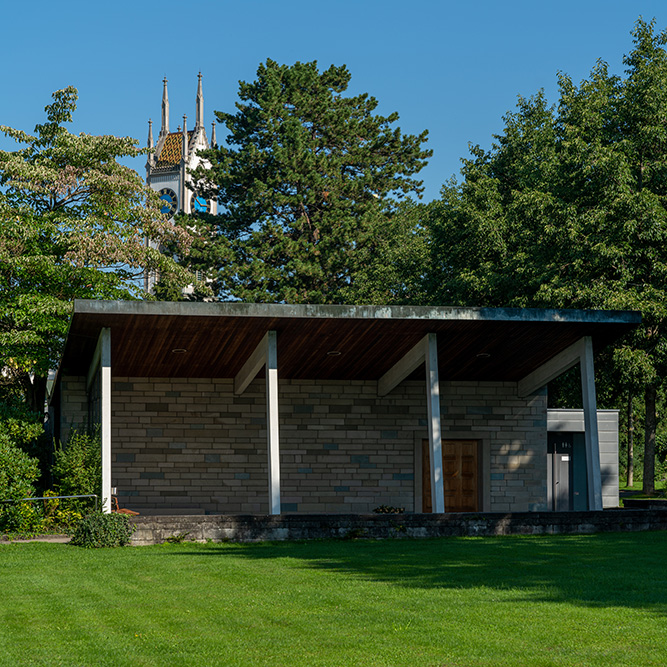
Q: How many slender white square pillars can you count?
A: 4